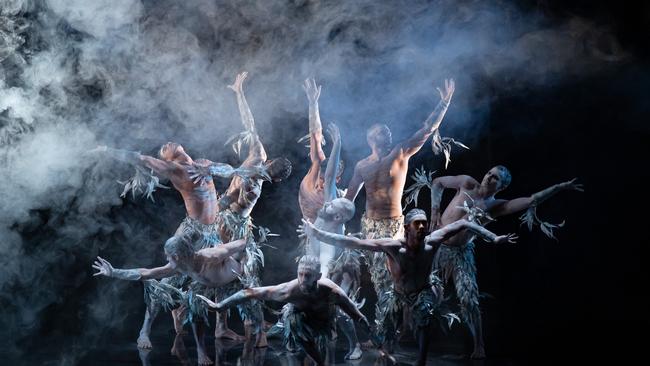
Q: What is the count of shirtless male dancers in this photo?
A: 9